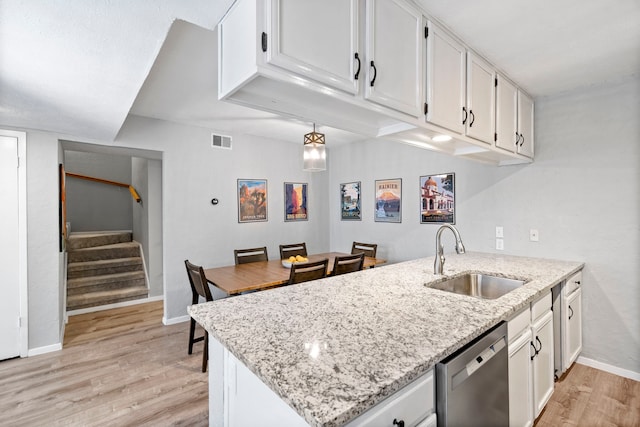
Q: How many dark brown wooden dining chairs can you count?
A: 6